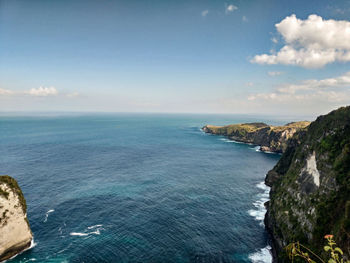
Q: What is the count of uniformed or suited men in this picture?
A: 0